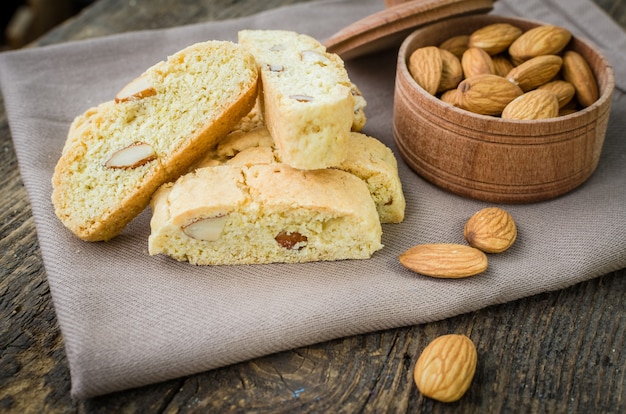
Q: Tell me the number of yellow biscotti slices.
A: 5